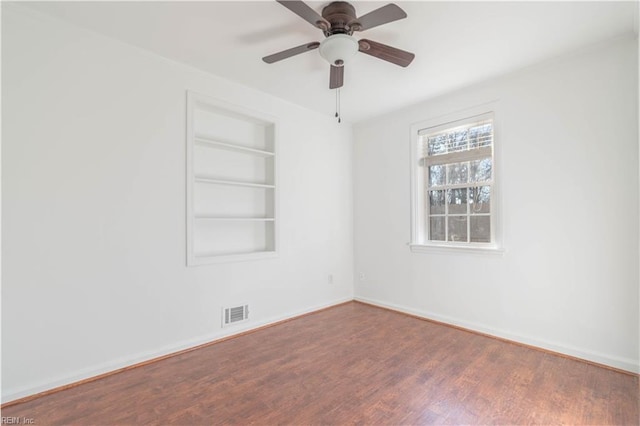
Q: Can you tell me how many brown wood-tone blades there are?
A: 5